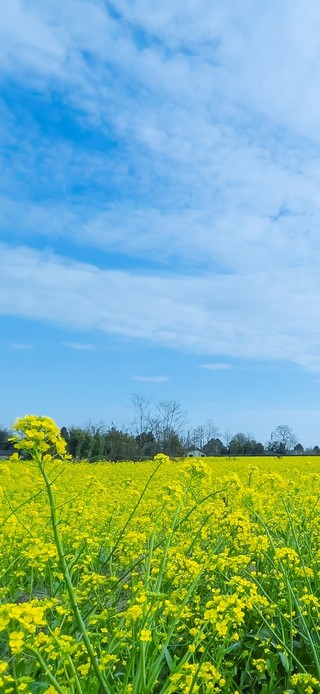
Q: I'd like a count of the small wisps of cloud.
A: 4